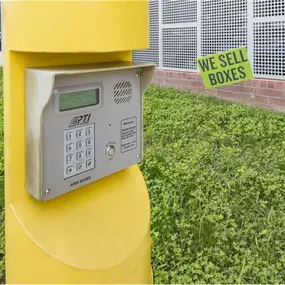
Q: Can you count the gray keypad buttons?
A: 12